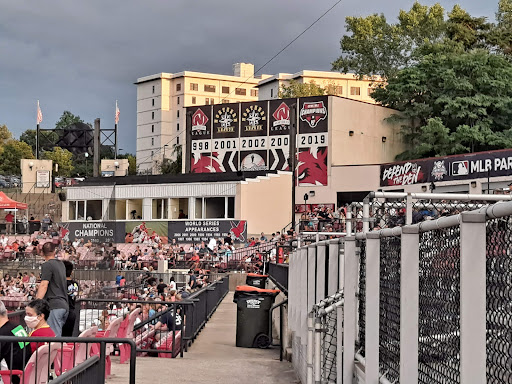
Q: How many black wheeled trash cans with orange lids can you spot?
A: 2